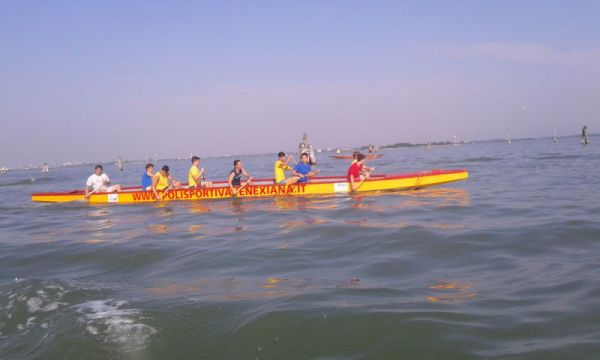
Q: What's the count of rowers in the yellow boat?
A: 9